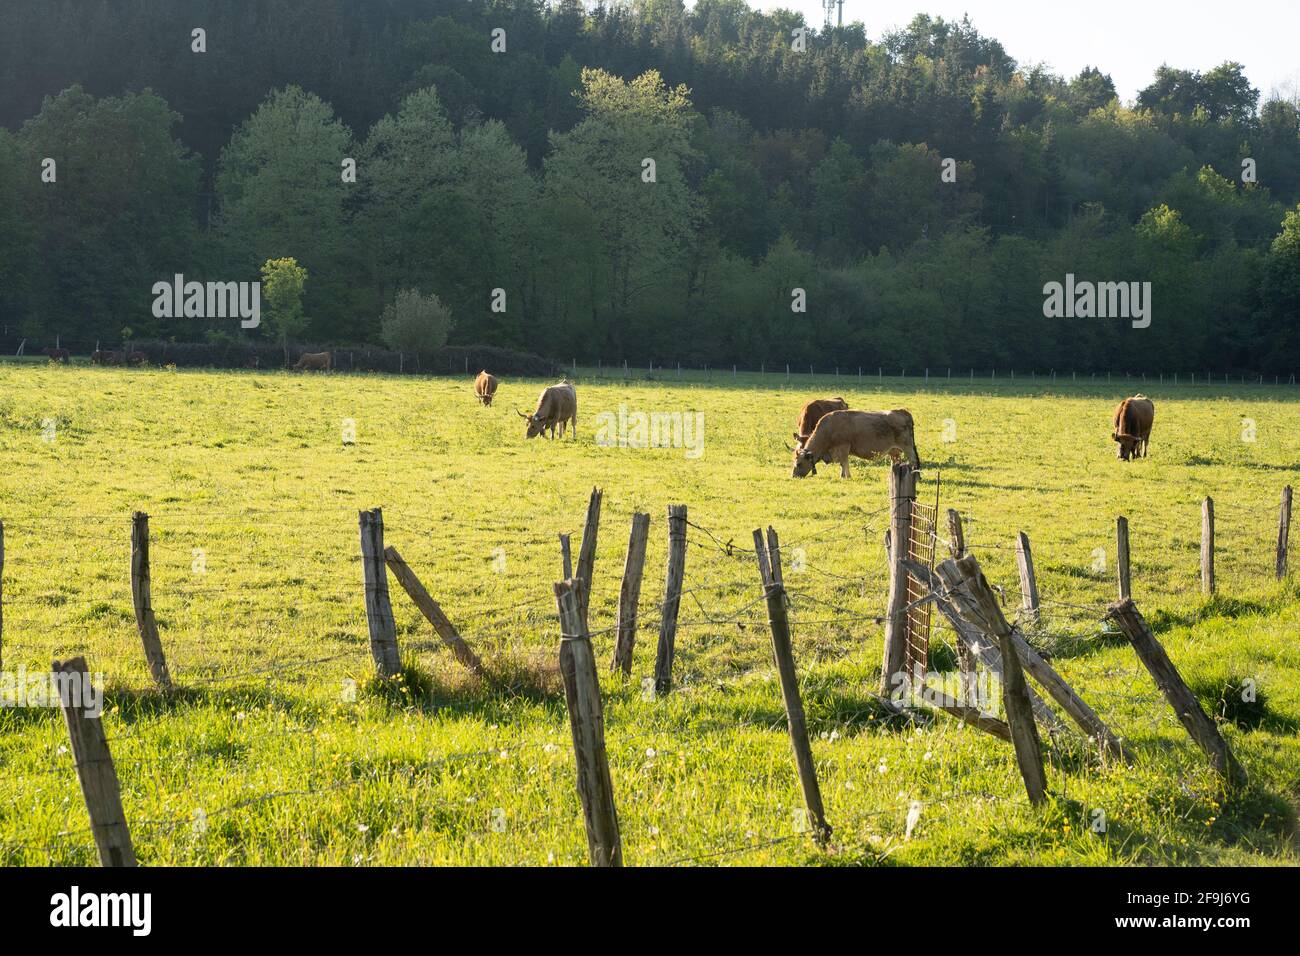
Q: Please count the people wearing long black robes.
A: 0